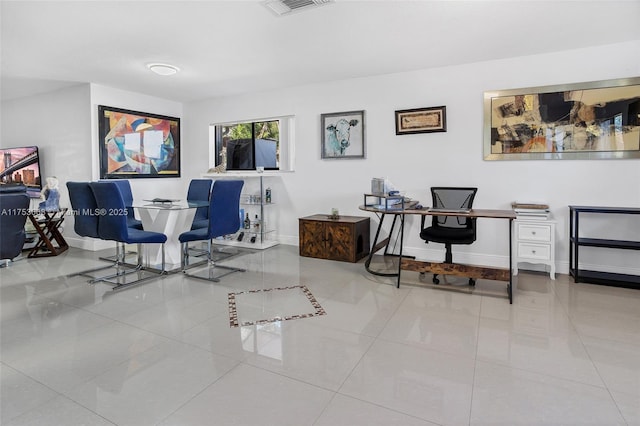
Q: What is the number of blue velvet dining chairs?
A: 5